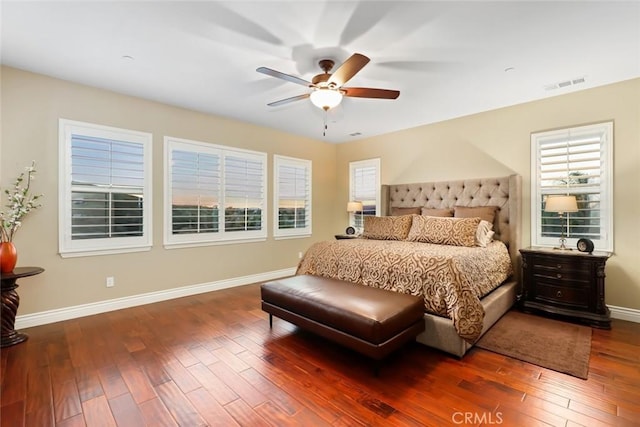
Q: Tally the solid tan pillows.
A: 3